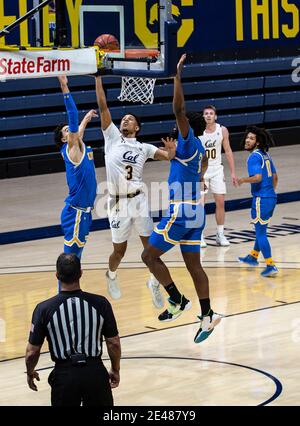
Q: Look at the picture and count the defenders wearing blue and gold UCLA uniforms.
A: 3